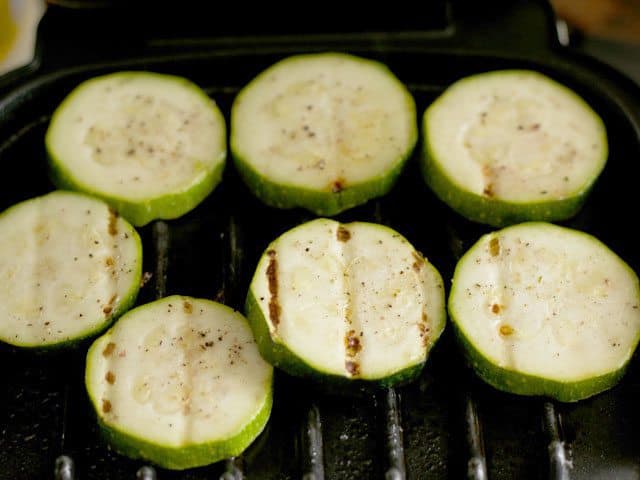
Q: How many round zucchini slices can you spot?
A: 7